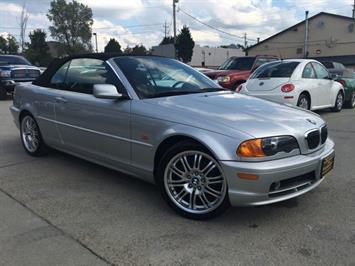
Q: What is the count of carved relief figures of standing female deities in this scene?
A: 0